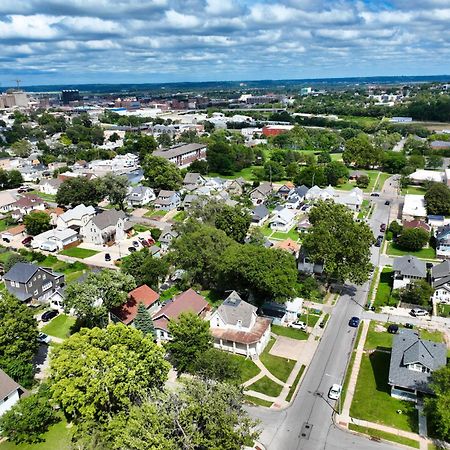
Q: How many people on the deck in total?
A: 0